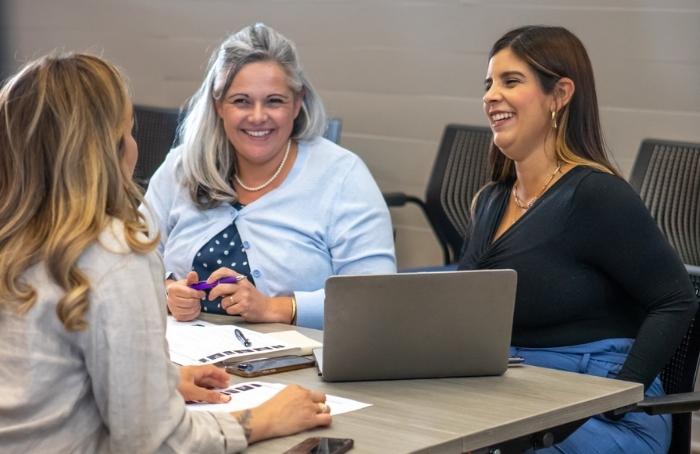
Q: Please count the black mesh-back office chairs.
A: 4